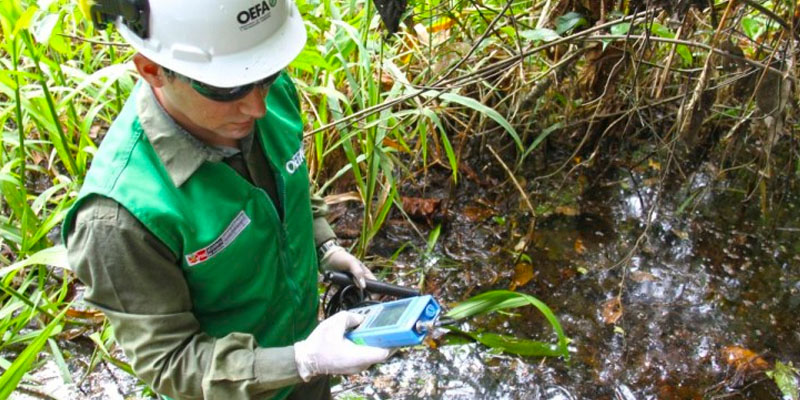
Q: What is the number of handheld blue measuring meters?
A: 1